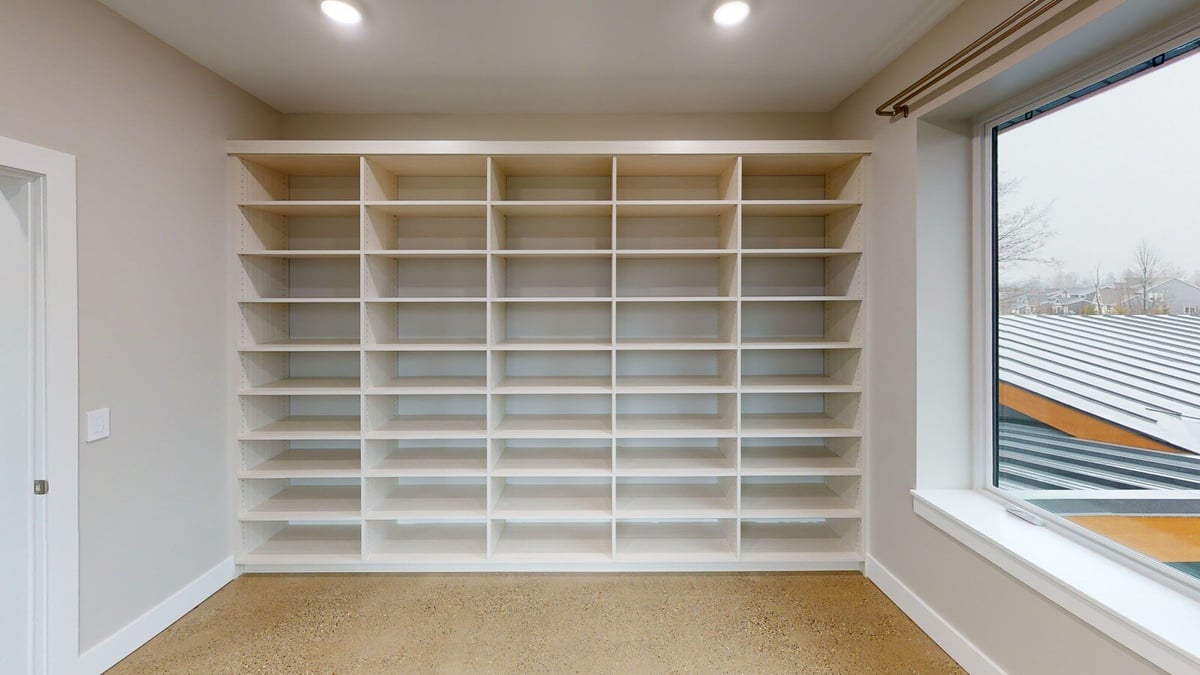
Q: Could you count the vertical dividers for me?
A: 4